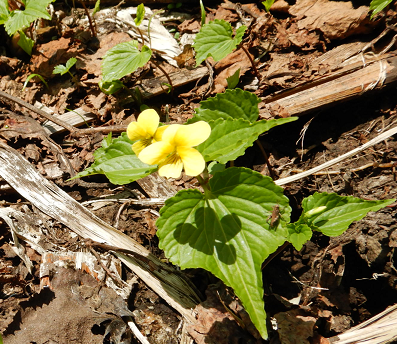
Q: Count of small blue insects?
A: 0